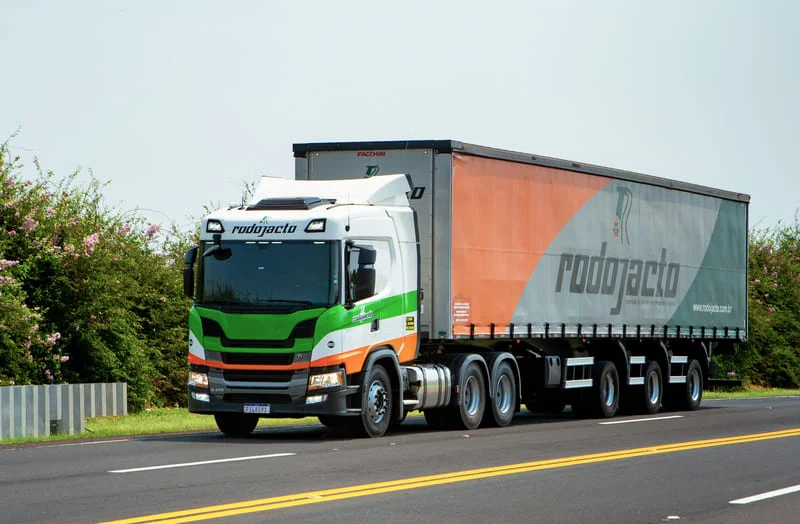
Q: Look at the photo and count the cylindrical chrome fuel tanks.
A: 1